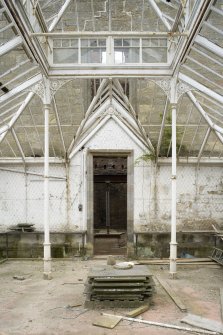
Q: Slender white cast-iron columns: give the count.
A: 2